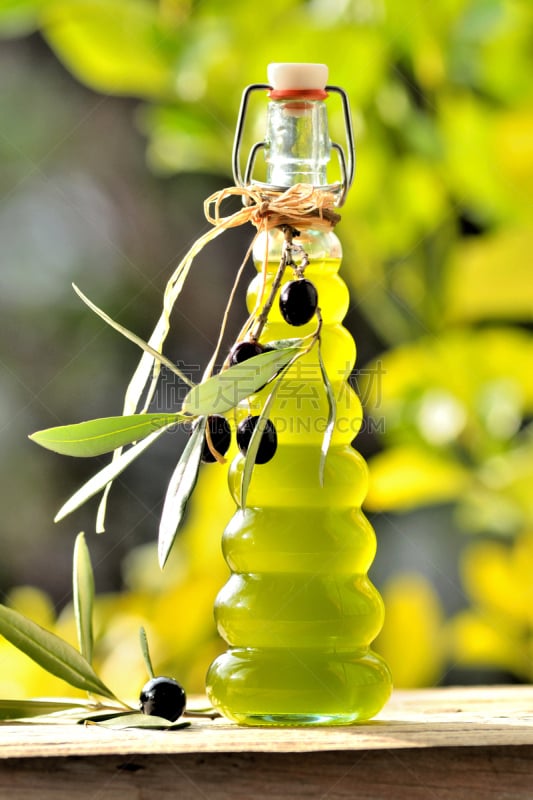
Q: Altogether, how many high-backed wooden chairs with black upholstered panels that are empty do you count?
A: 0